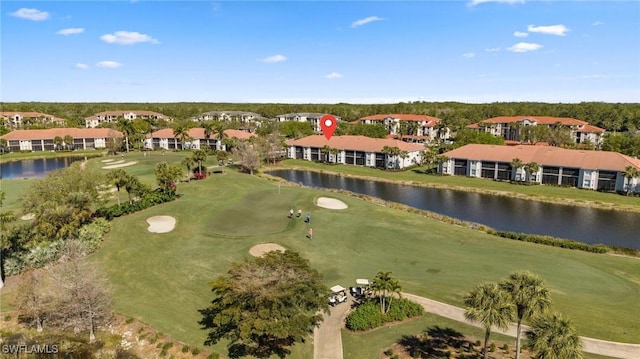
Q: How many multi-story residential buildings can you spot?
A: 10